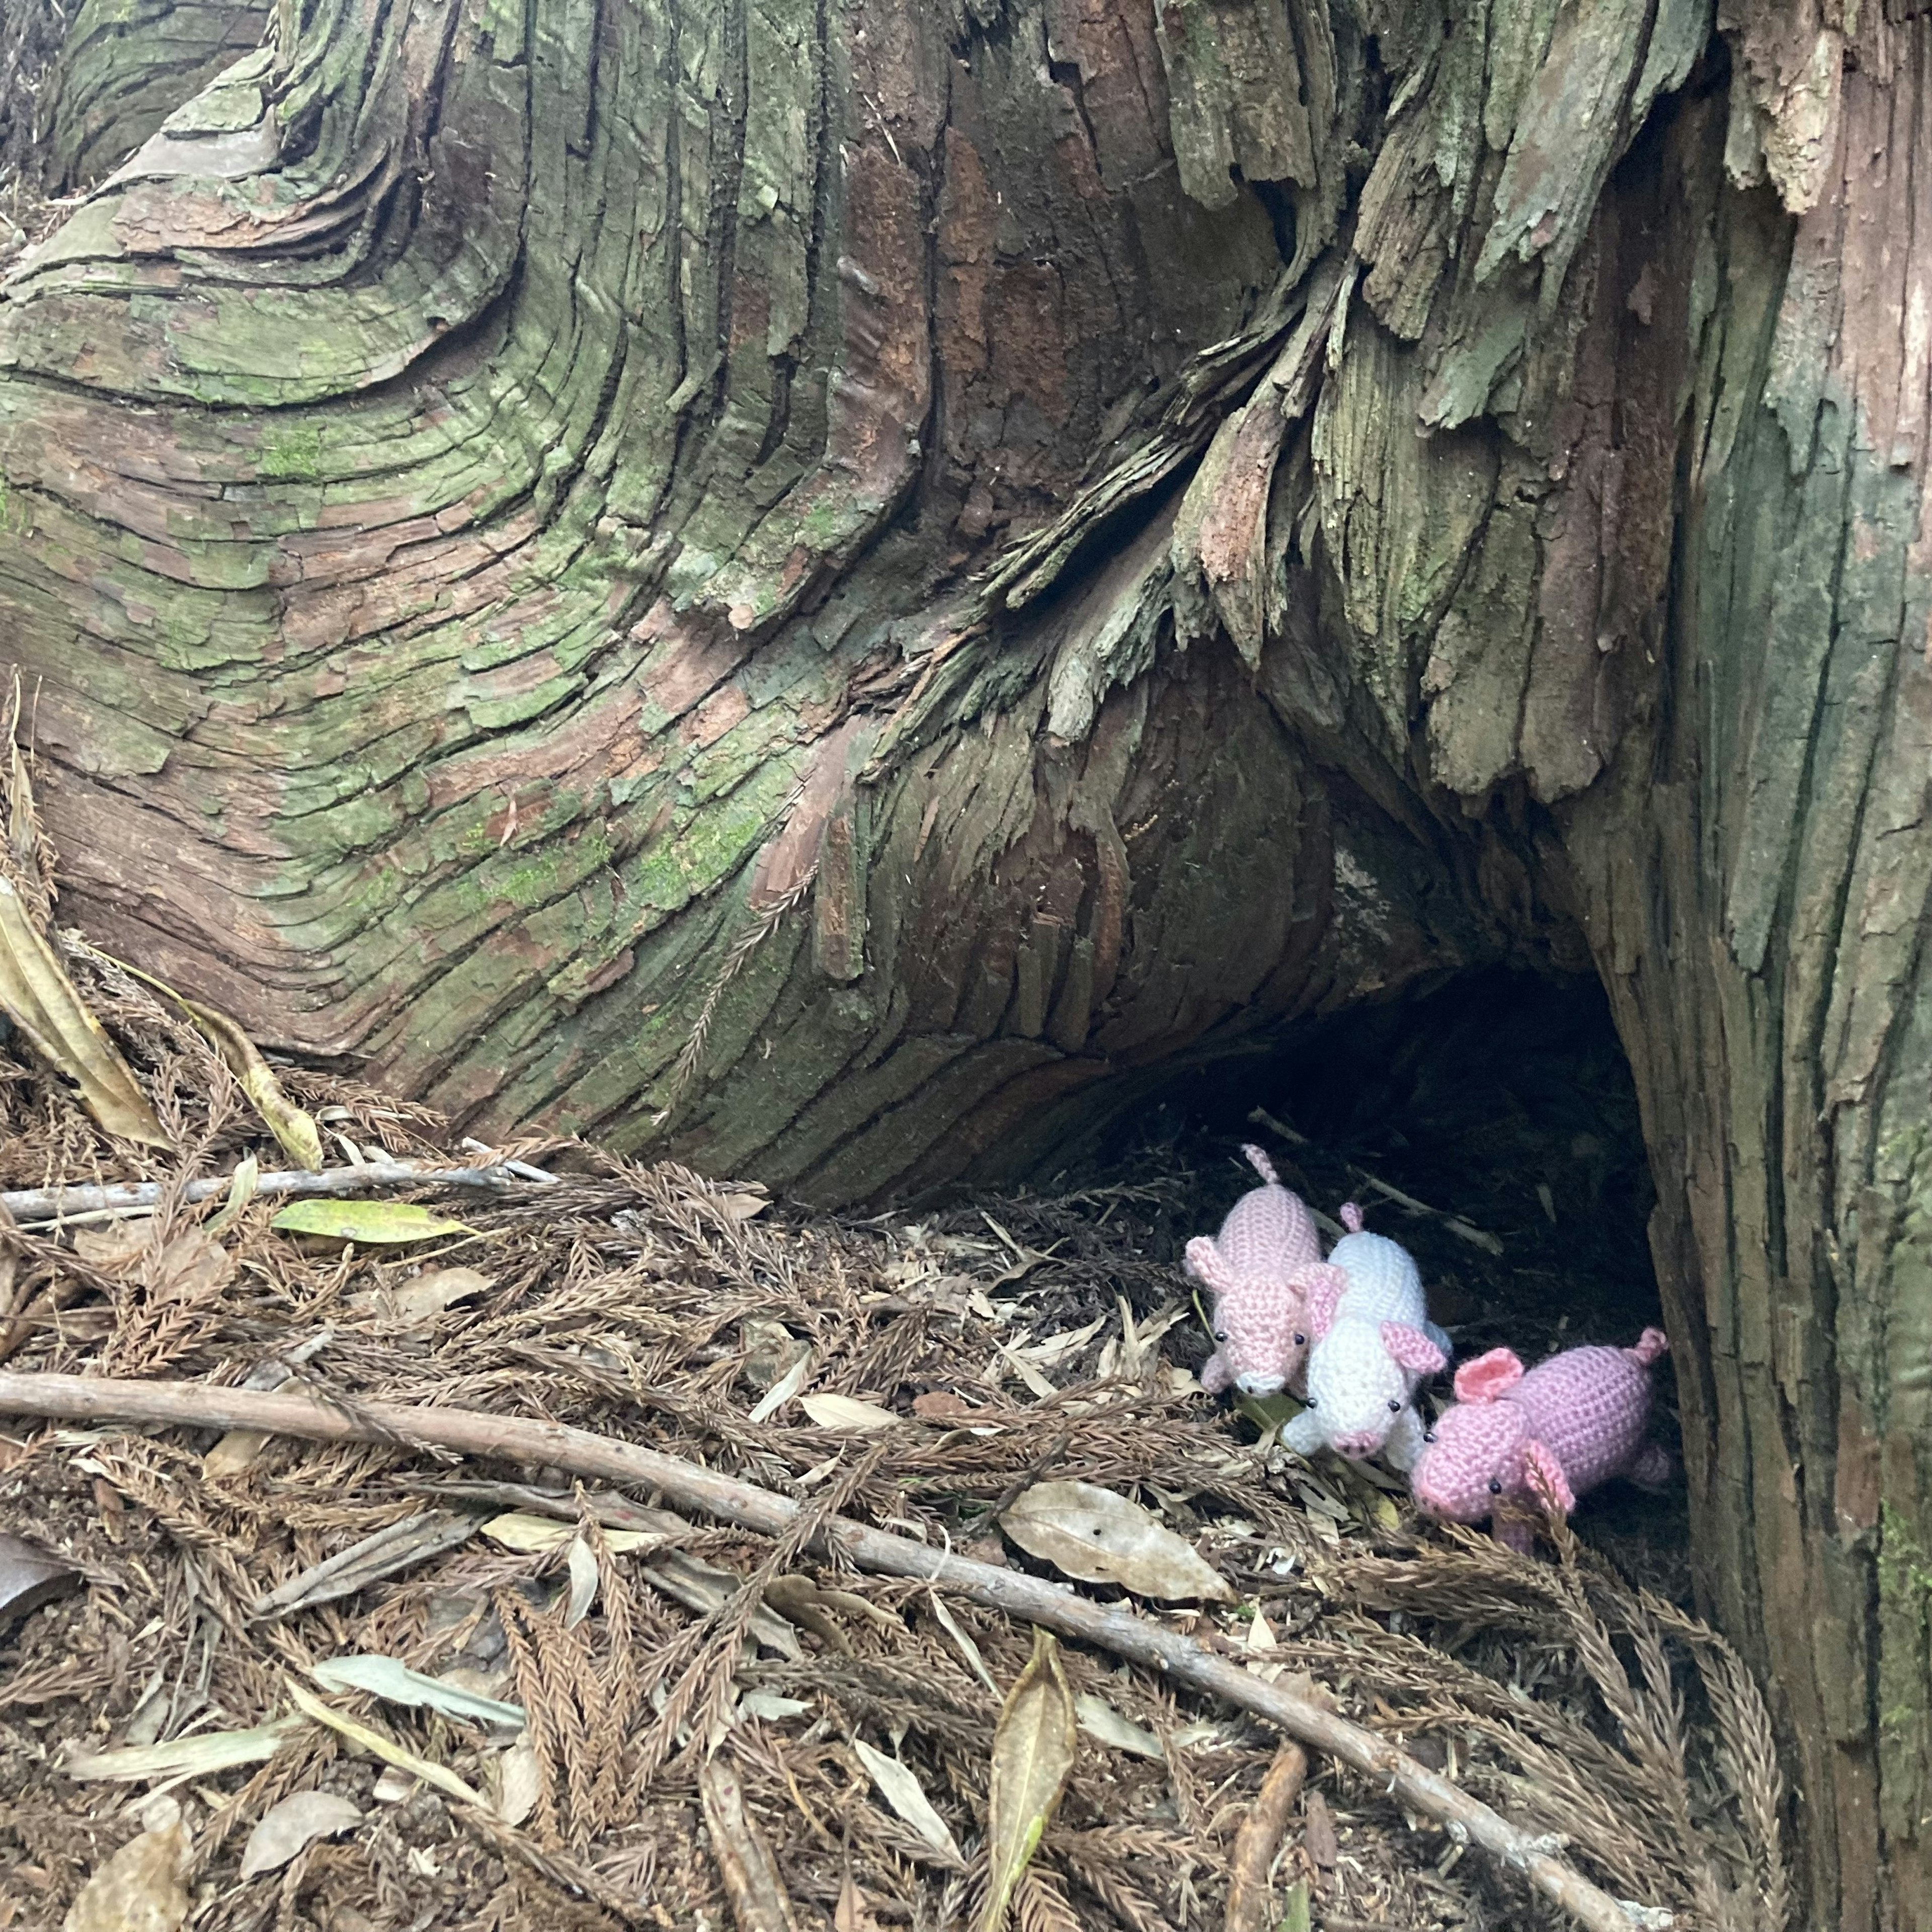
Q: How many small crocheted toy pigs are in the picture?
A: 3